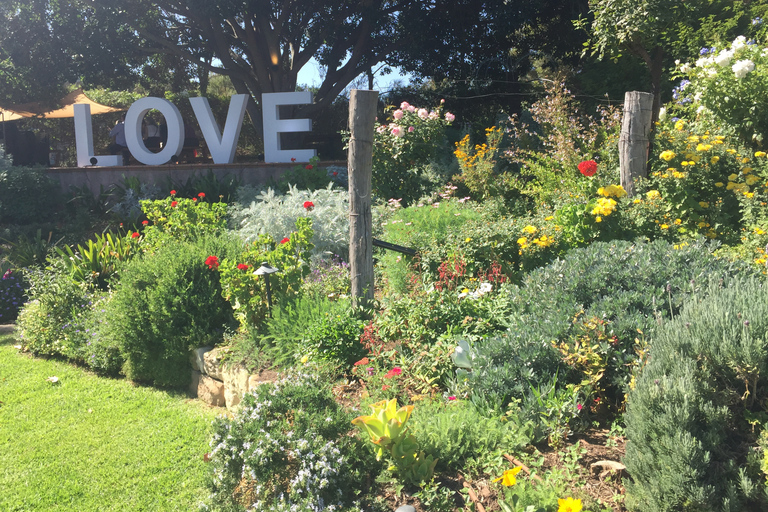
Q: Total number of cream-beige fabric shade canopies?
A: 1